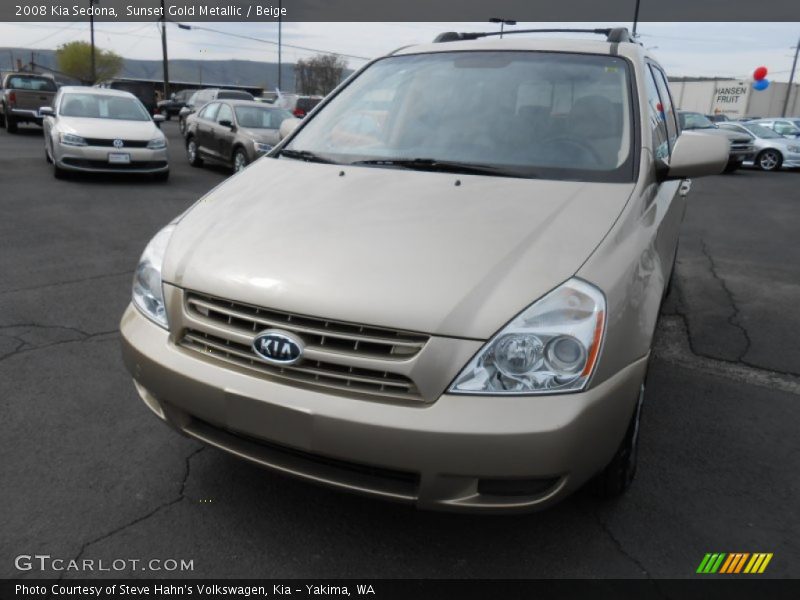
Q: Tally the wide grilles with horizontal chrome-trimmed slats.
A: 1